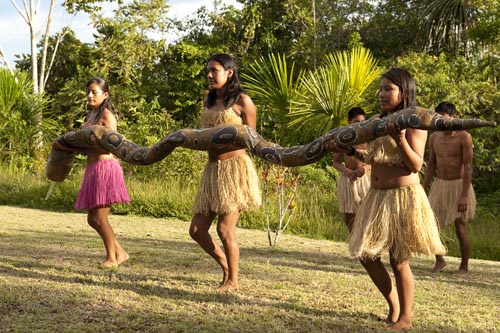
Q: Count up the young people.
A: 5